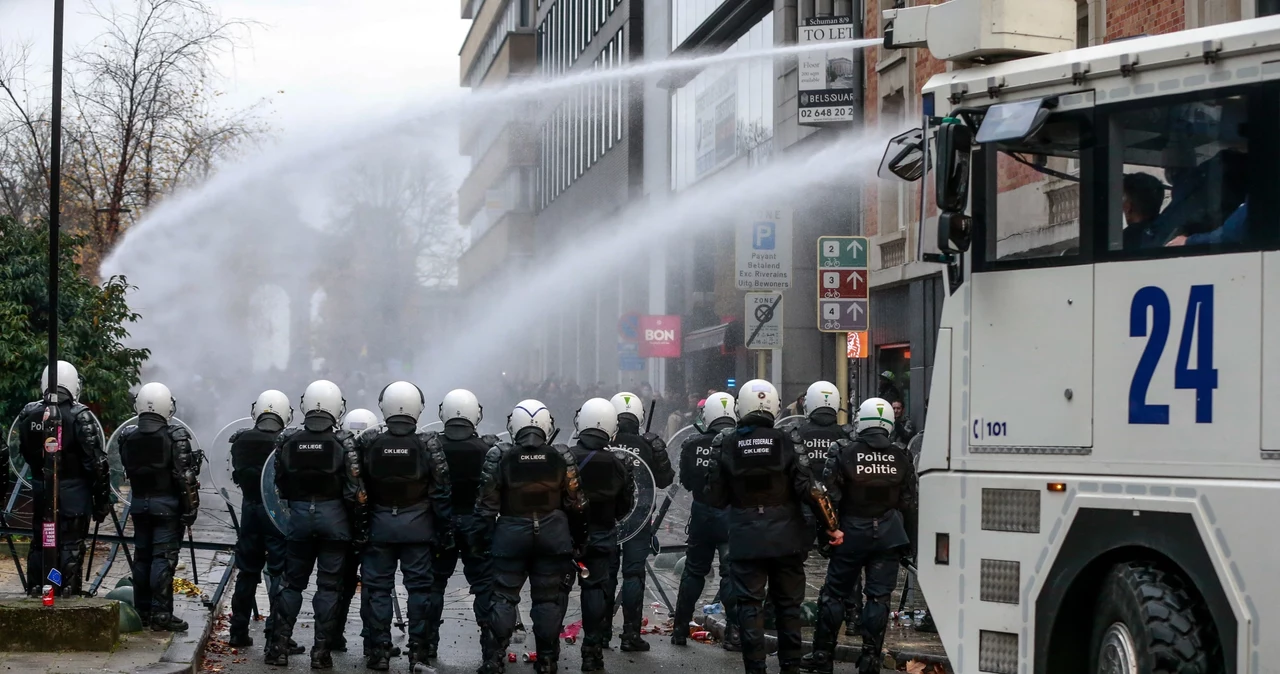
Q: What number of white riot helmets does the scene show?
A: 14